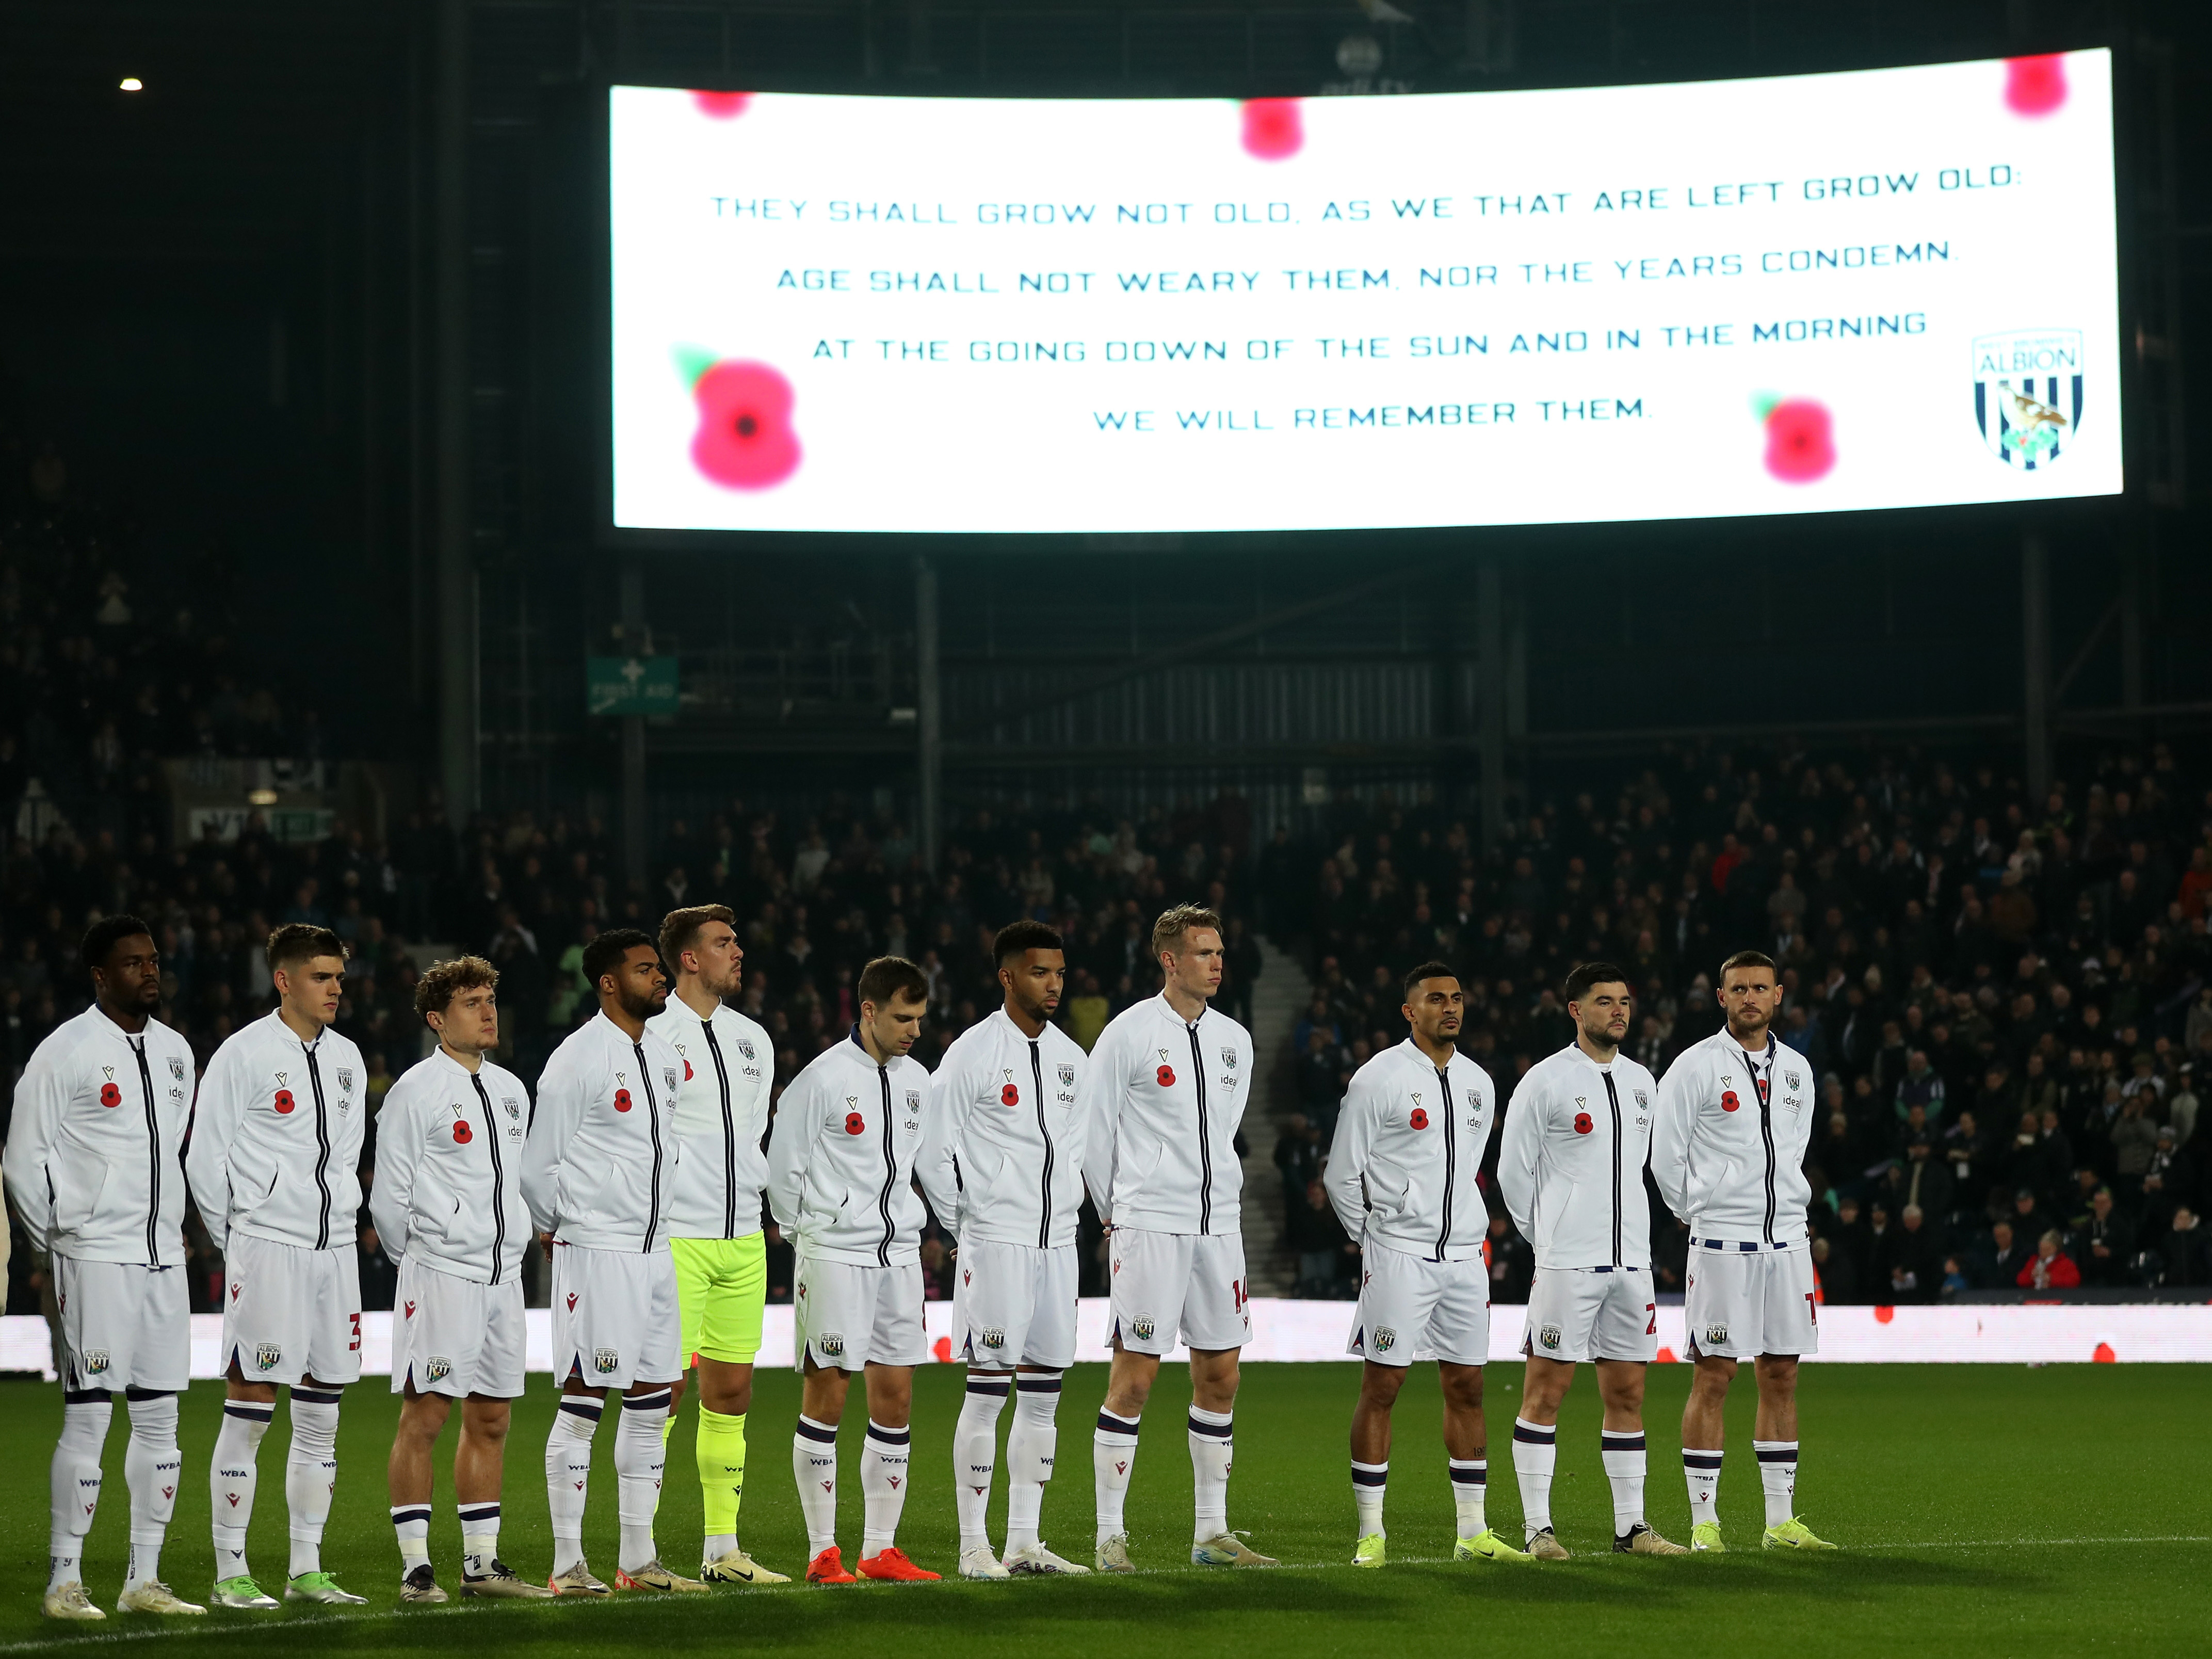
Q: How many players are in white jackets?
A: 11